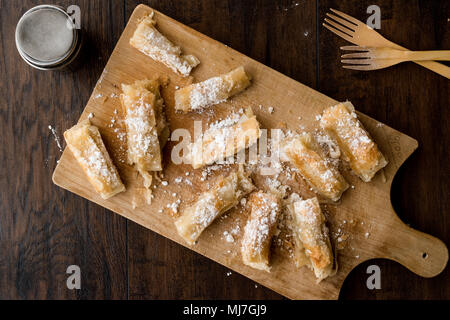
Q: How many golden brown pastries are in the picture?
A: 10